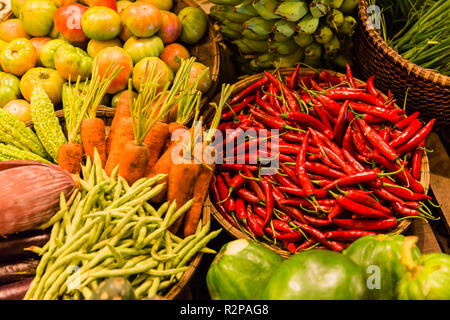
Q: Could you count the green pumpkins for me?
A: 4